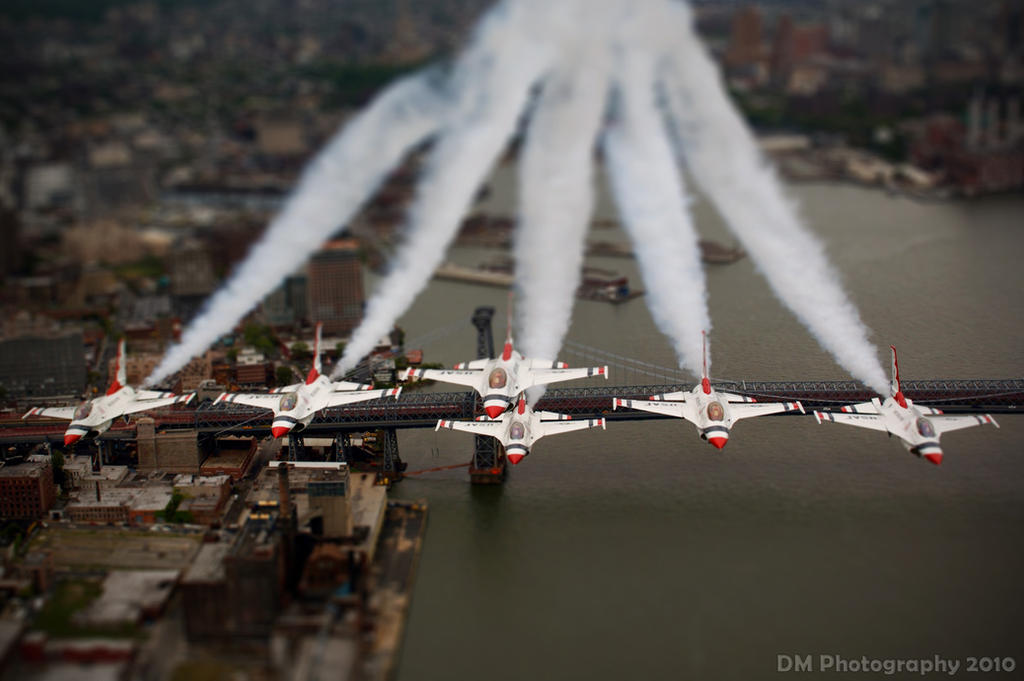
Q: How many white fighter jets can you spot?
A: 6